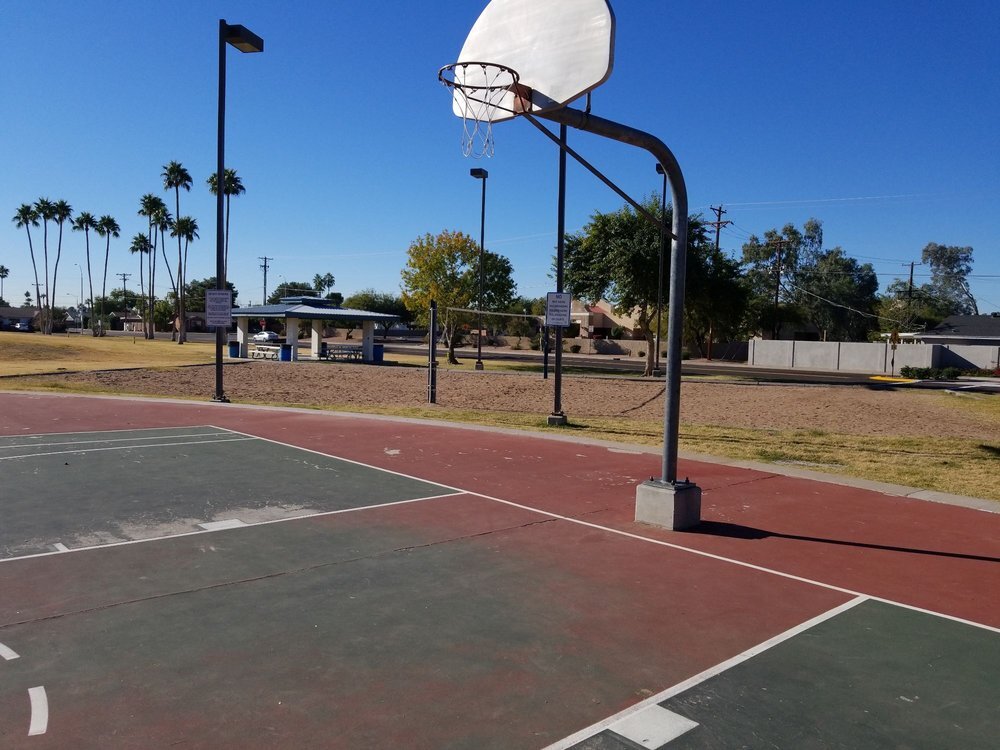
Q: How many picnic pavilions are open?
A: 1